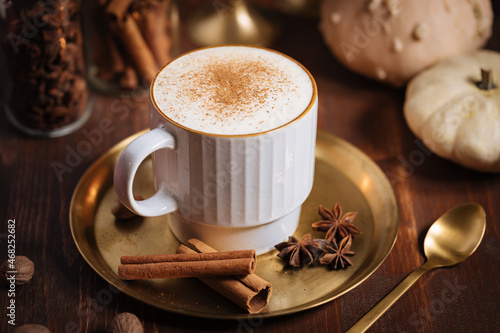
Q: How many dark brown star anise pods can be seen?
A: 3